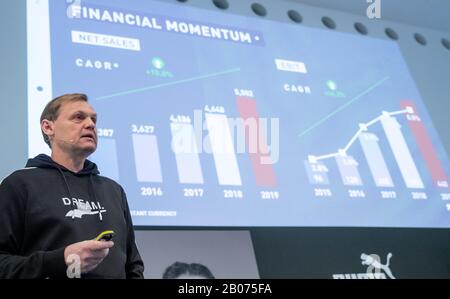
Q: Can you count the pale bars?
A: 8